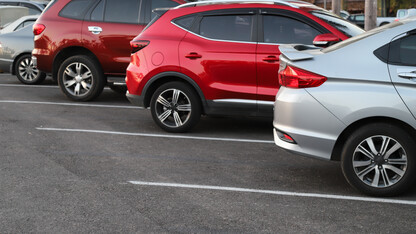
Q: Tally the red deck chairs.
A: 0